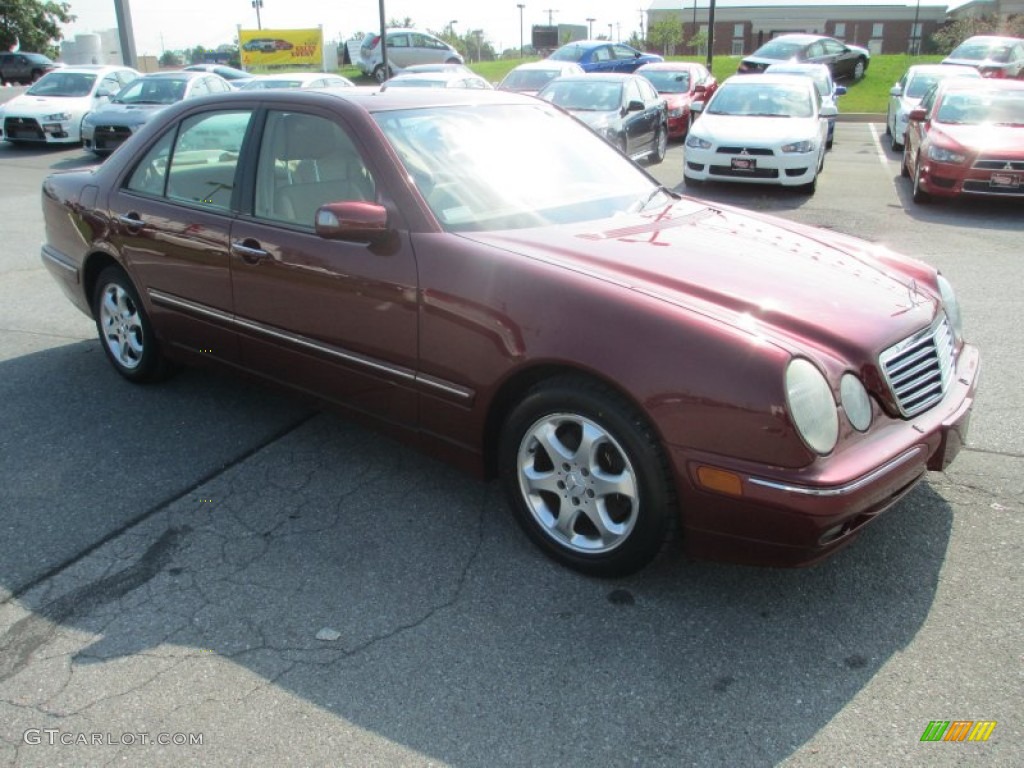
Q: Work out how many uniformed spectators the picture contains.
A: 0